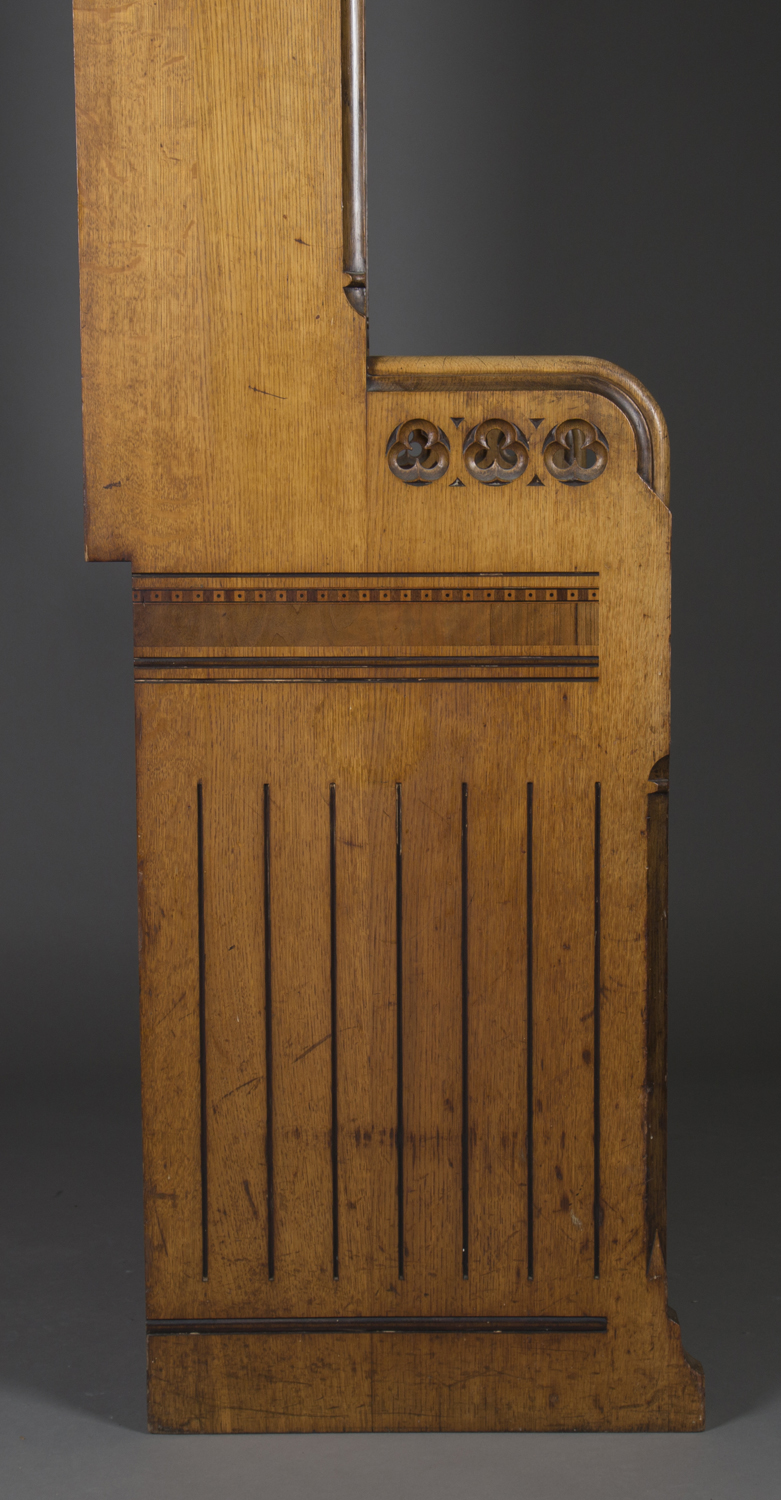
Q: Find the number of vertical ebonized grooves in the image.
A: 7